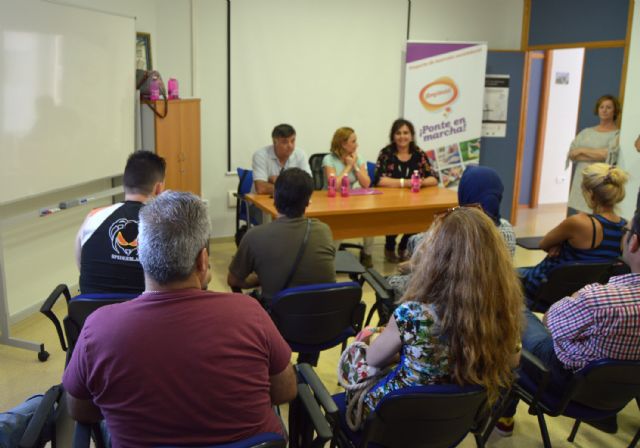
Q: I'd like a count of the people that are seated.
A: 10